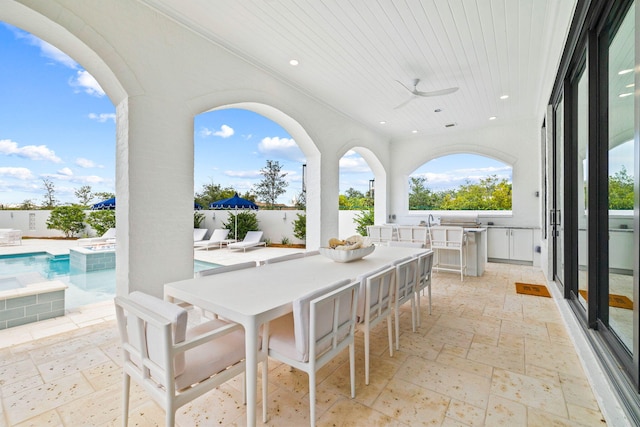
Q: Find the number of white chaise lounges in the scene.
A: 4